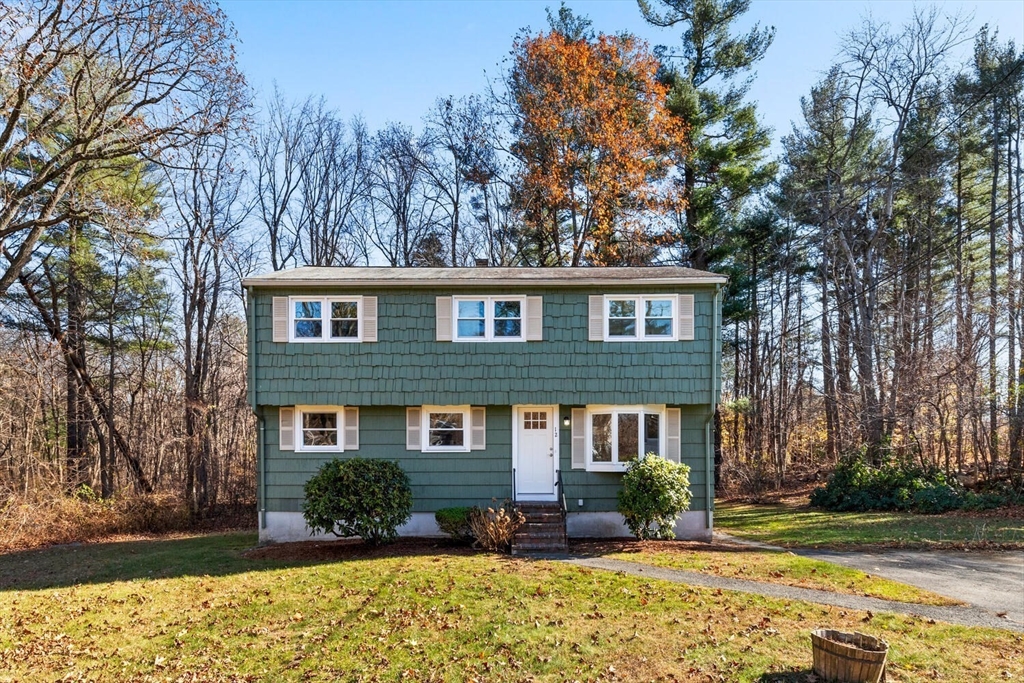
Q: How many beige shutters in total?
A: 12